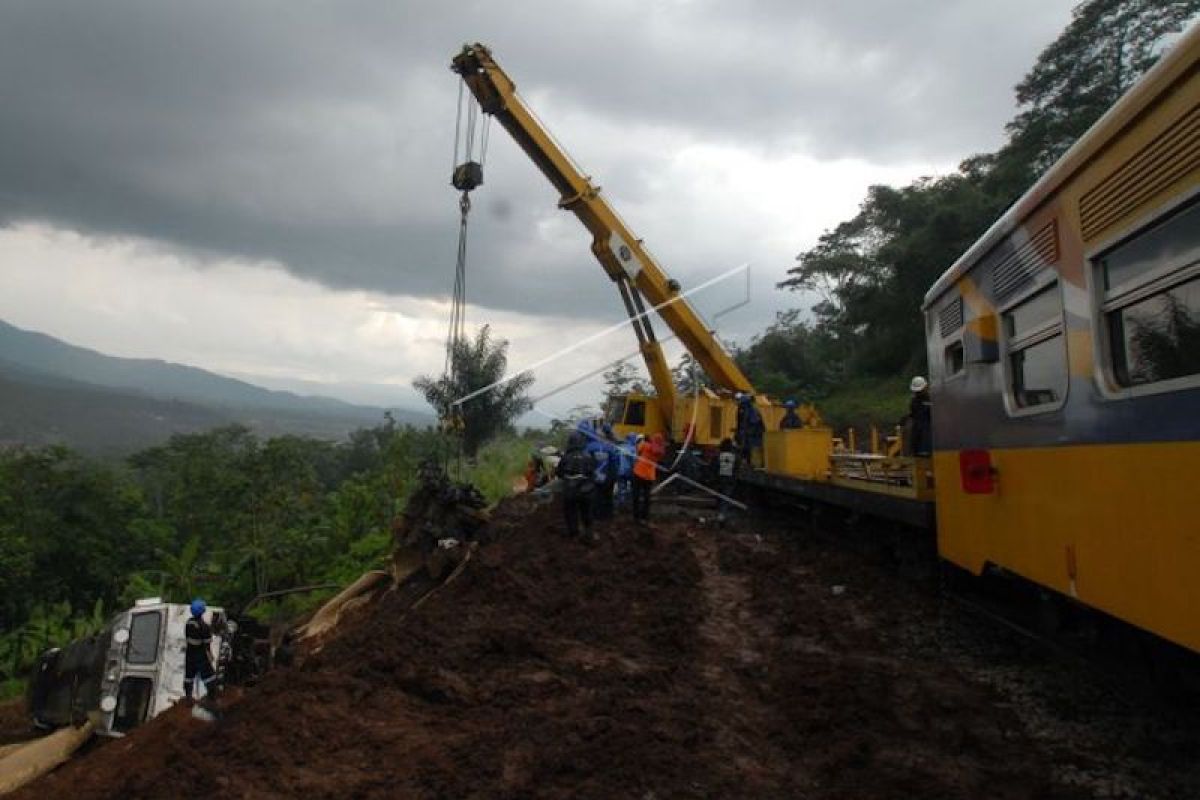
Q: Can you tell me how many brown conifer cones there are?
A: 0